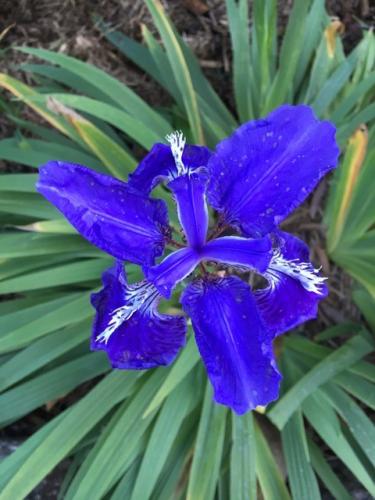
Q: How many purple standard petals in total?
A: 3